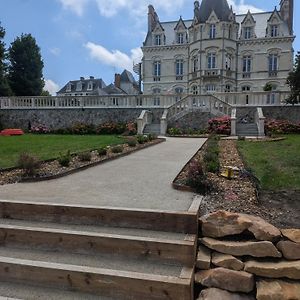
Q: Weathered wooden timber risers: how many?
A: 3